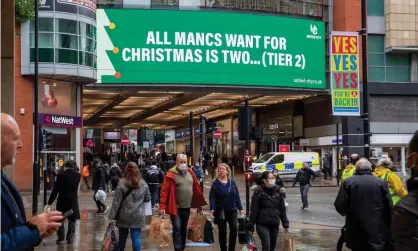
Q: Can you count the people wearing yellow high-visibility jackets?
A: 2